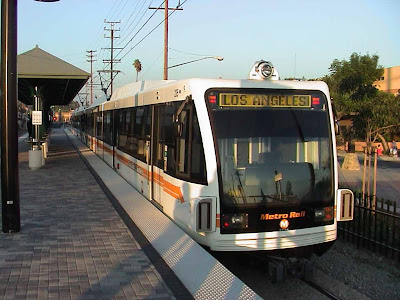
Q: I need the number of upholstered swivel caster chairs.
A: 0